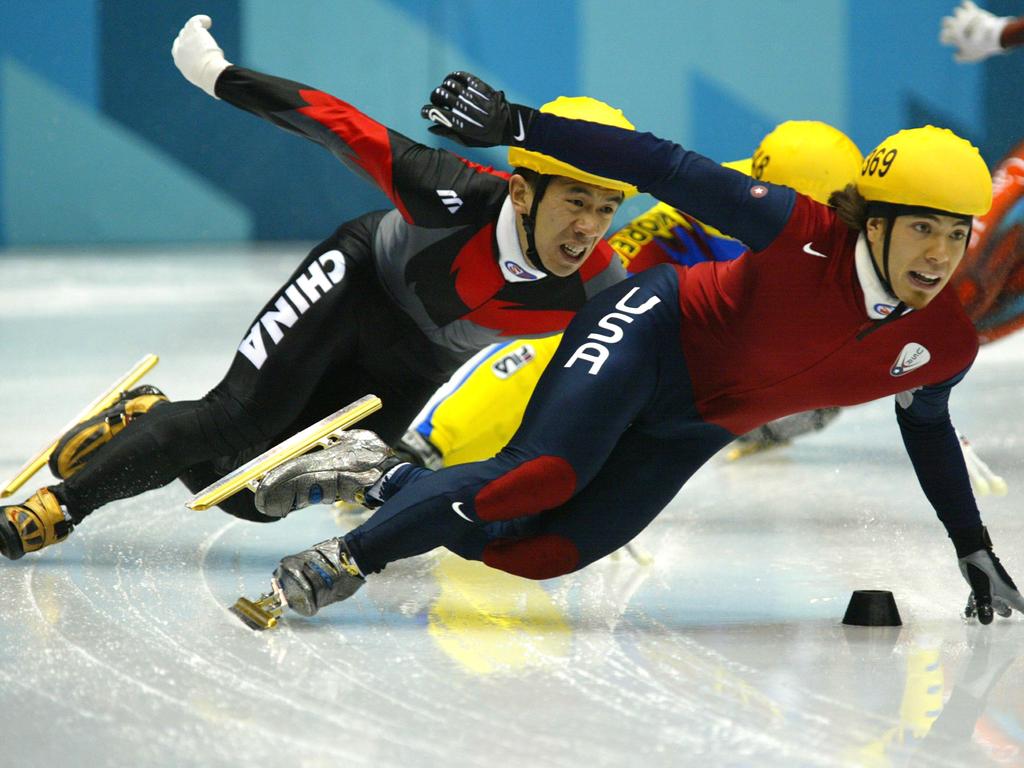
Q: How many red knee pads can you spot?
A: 2